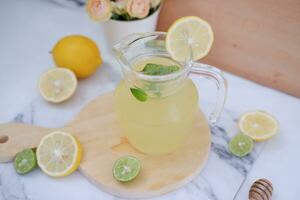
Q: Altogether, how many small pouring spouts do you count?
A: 1